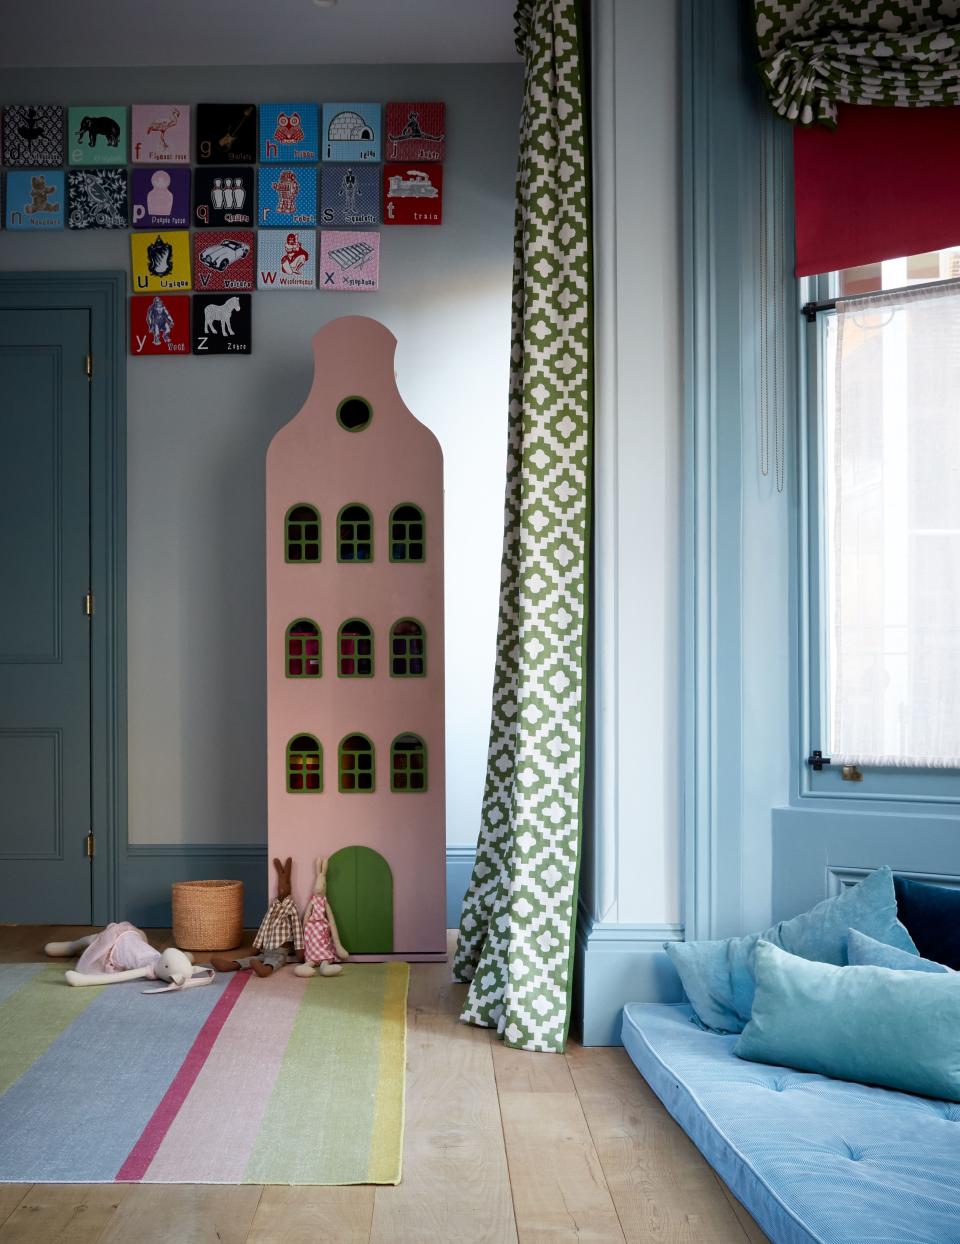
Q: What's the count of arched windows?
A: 9